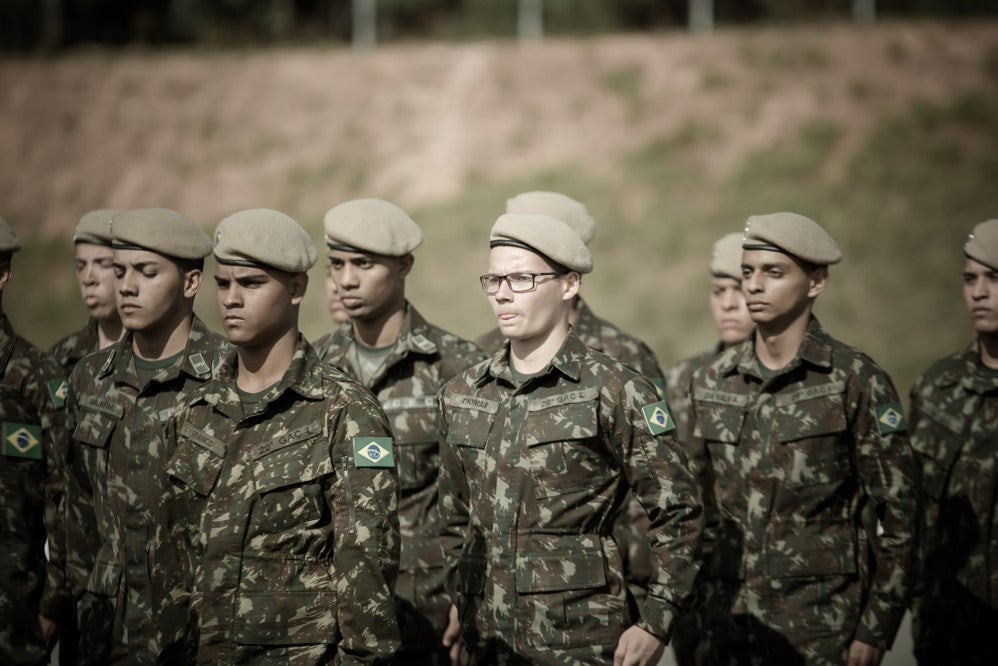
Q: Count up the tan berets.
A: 10